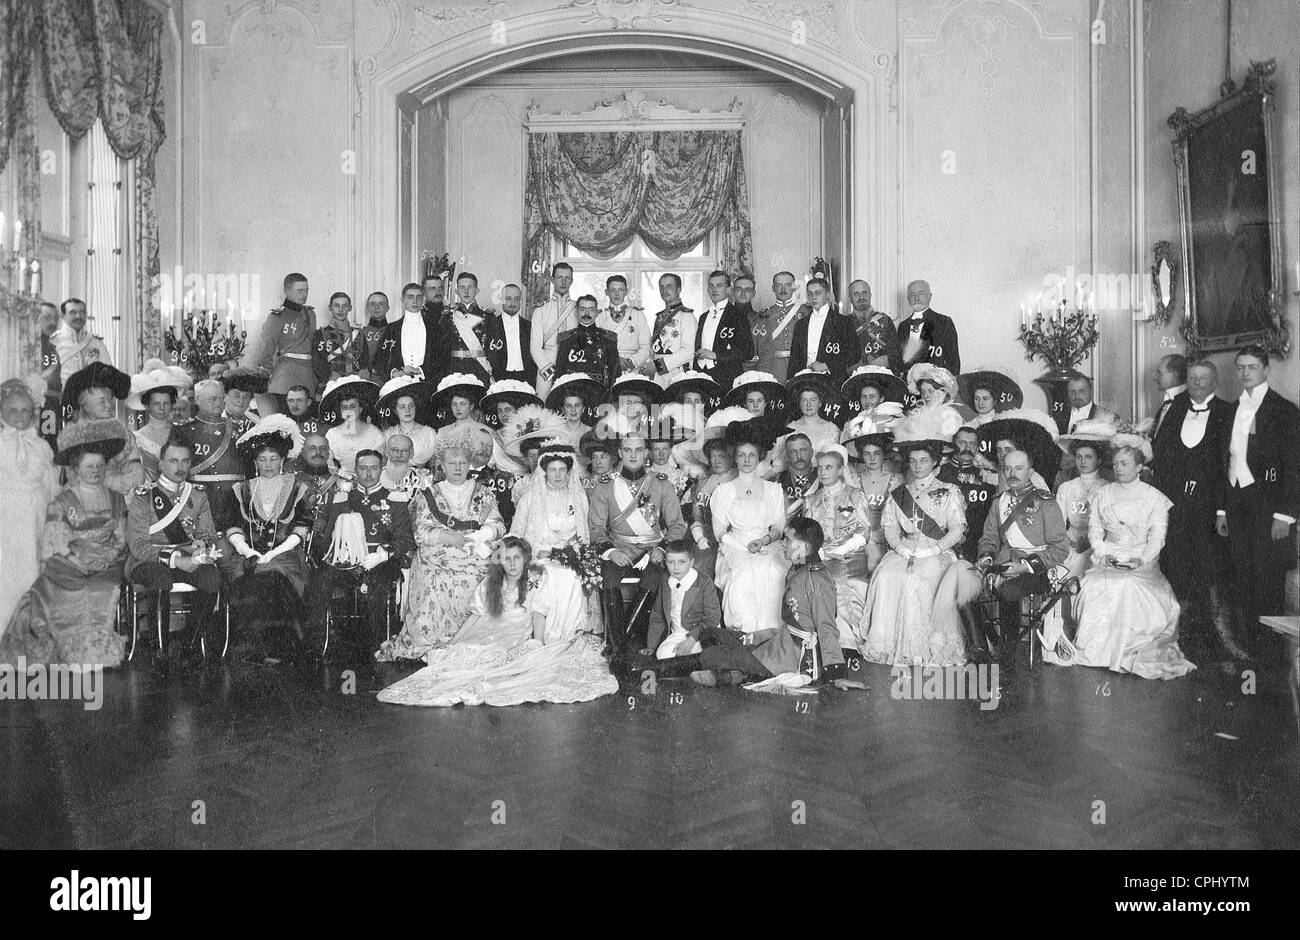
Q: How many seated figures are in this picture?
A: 15